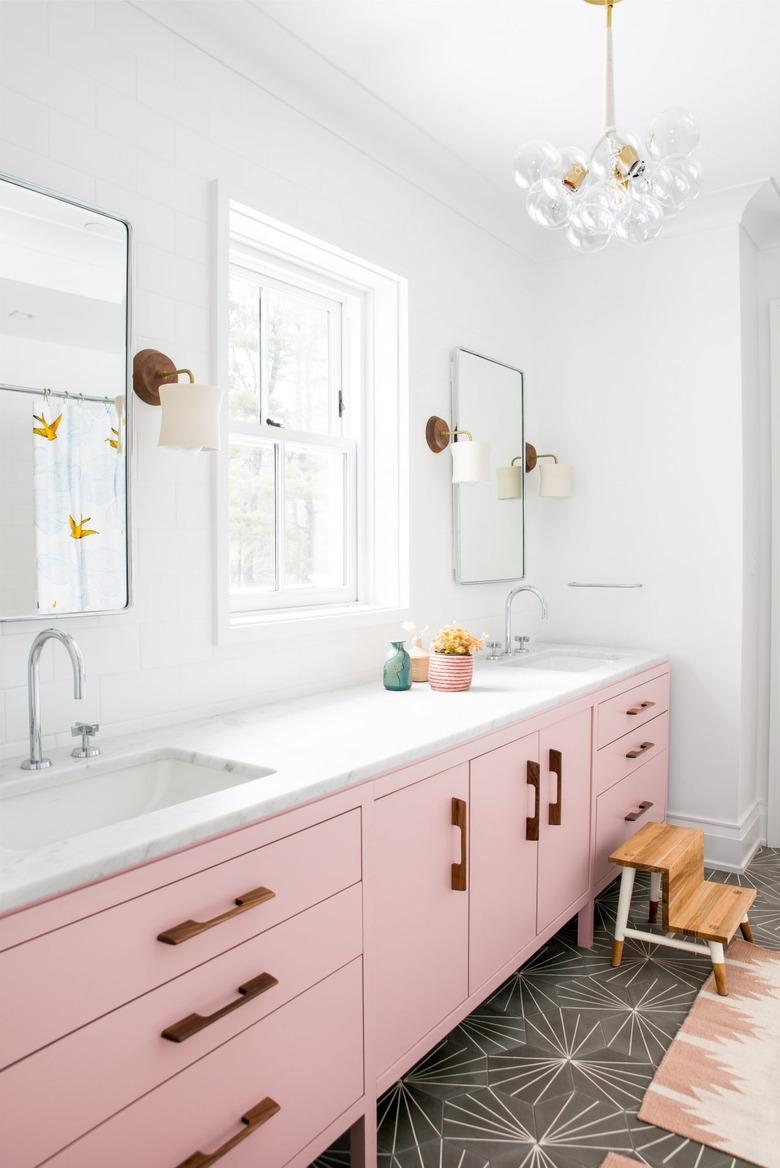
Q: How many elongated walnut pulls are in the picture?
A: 9